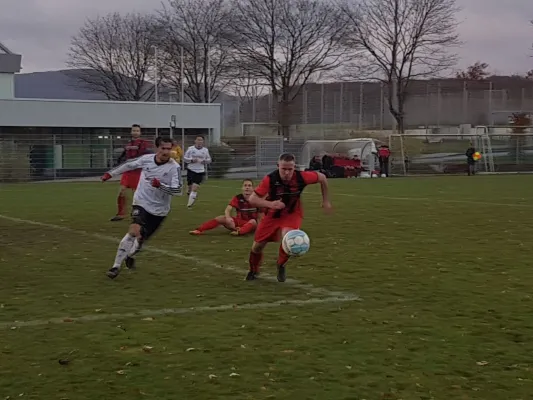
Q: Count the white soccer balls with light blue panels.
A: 1